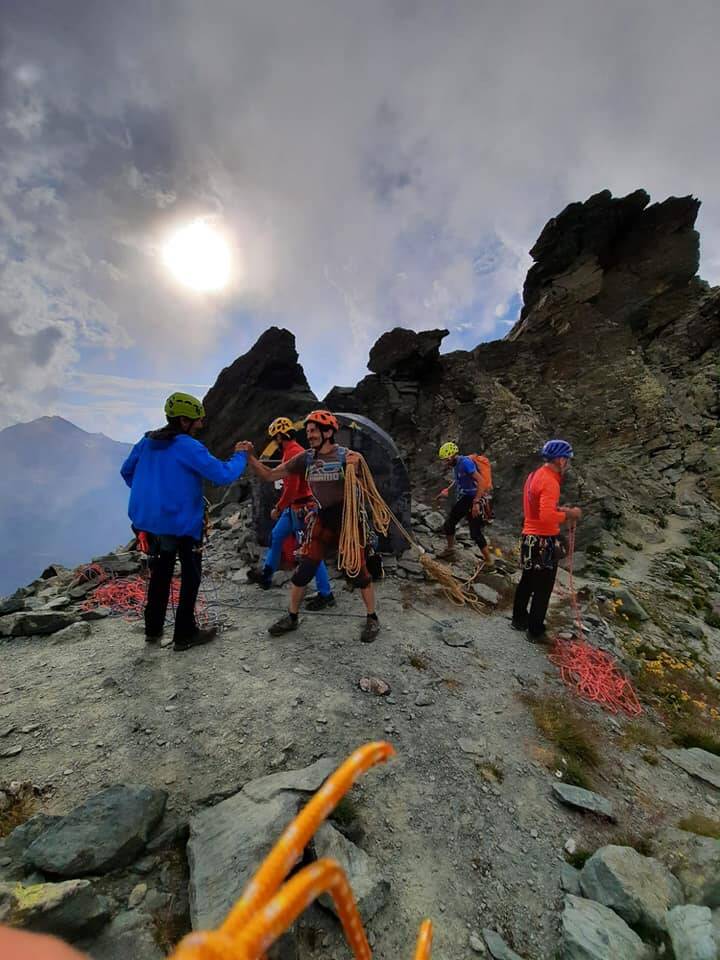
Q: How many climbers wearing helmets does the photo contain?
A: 5